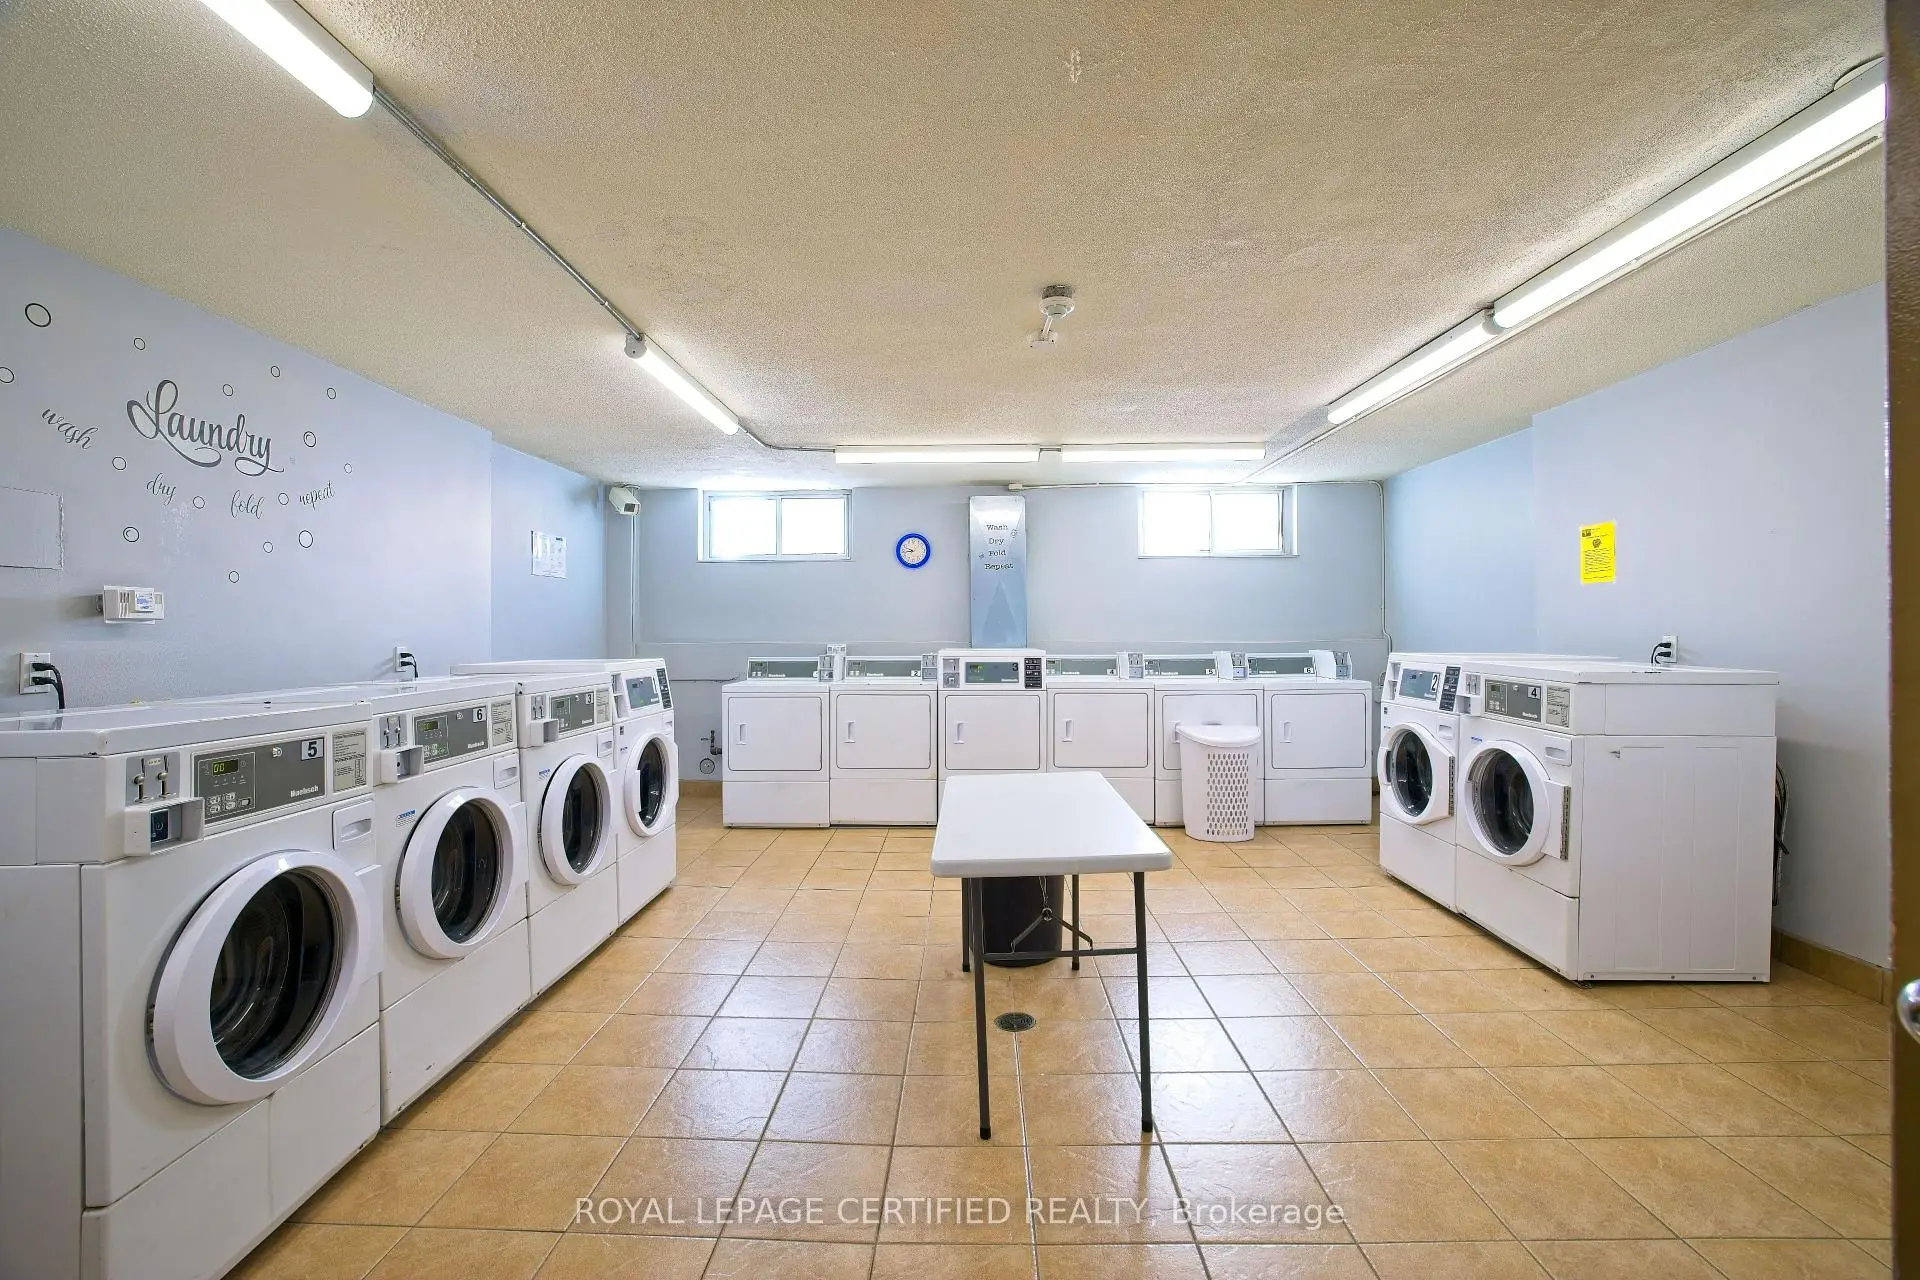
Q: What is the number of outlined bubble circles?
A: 15